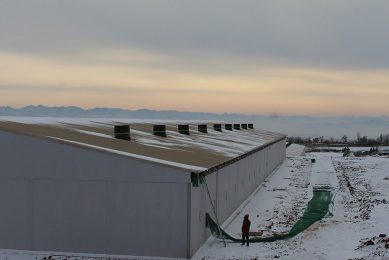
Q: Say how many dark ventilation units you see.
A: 9